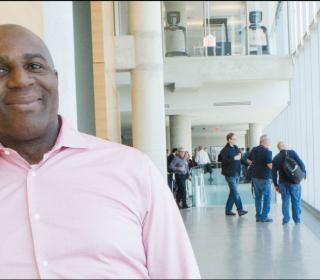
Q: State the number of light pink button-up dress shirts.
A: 1